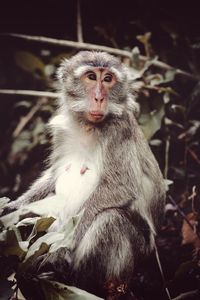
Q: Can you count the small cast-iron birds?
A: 0